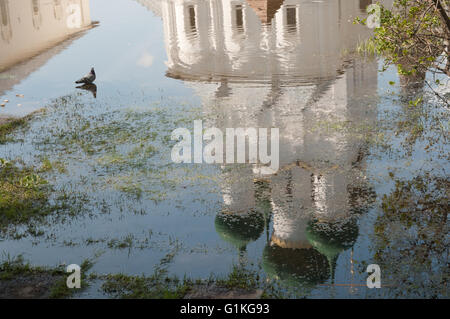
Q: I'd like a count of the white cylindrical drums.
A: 3